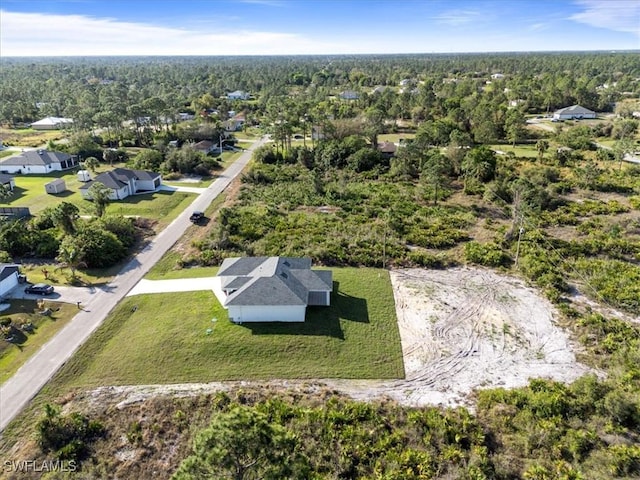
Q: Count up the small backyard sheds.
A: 2